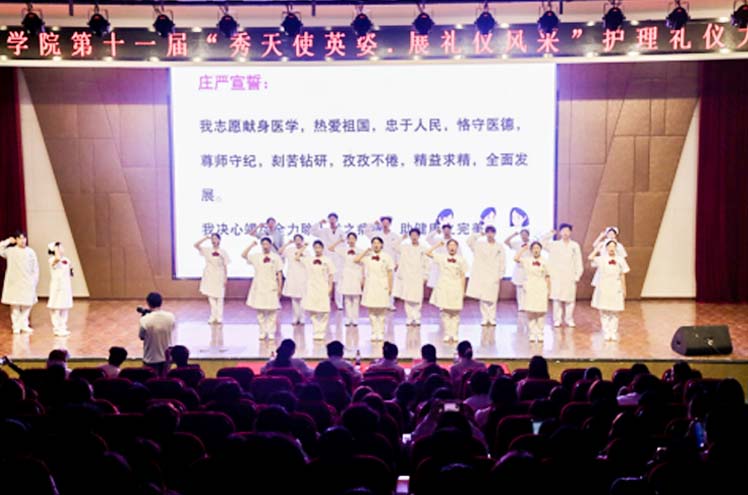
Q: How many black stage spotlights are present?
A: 12